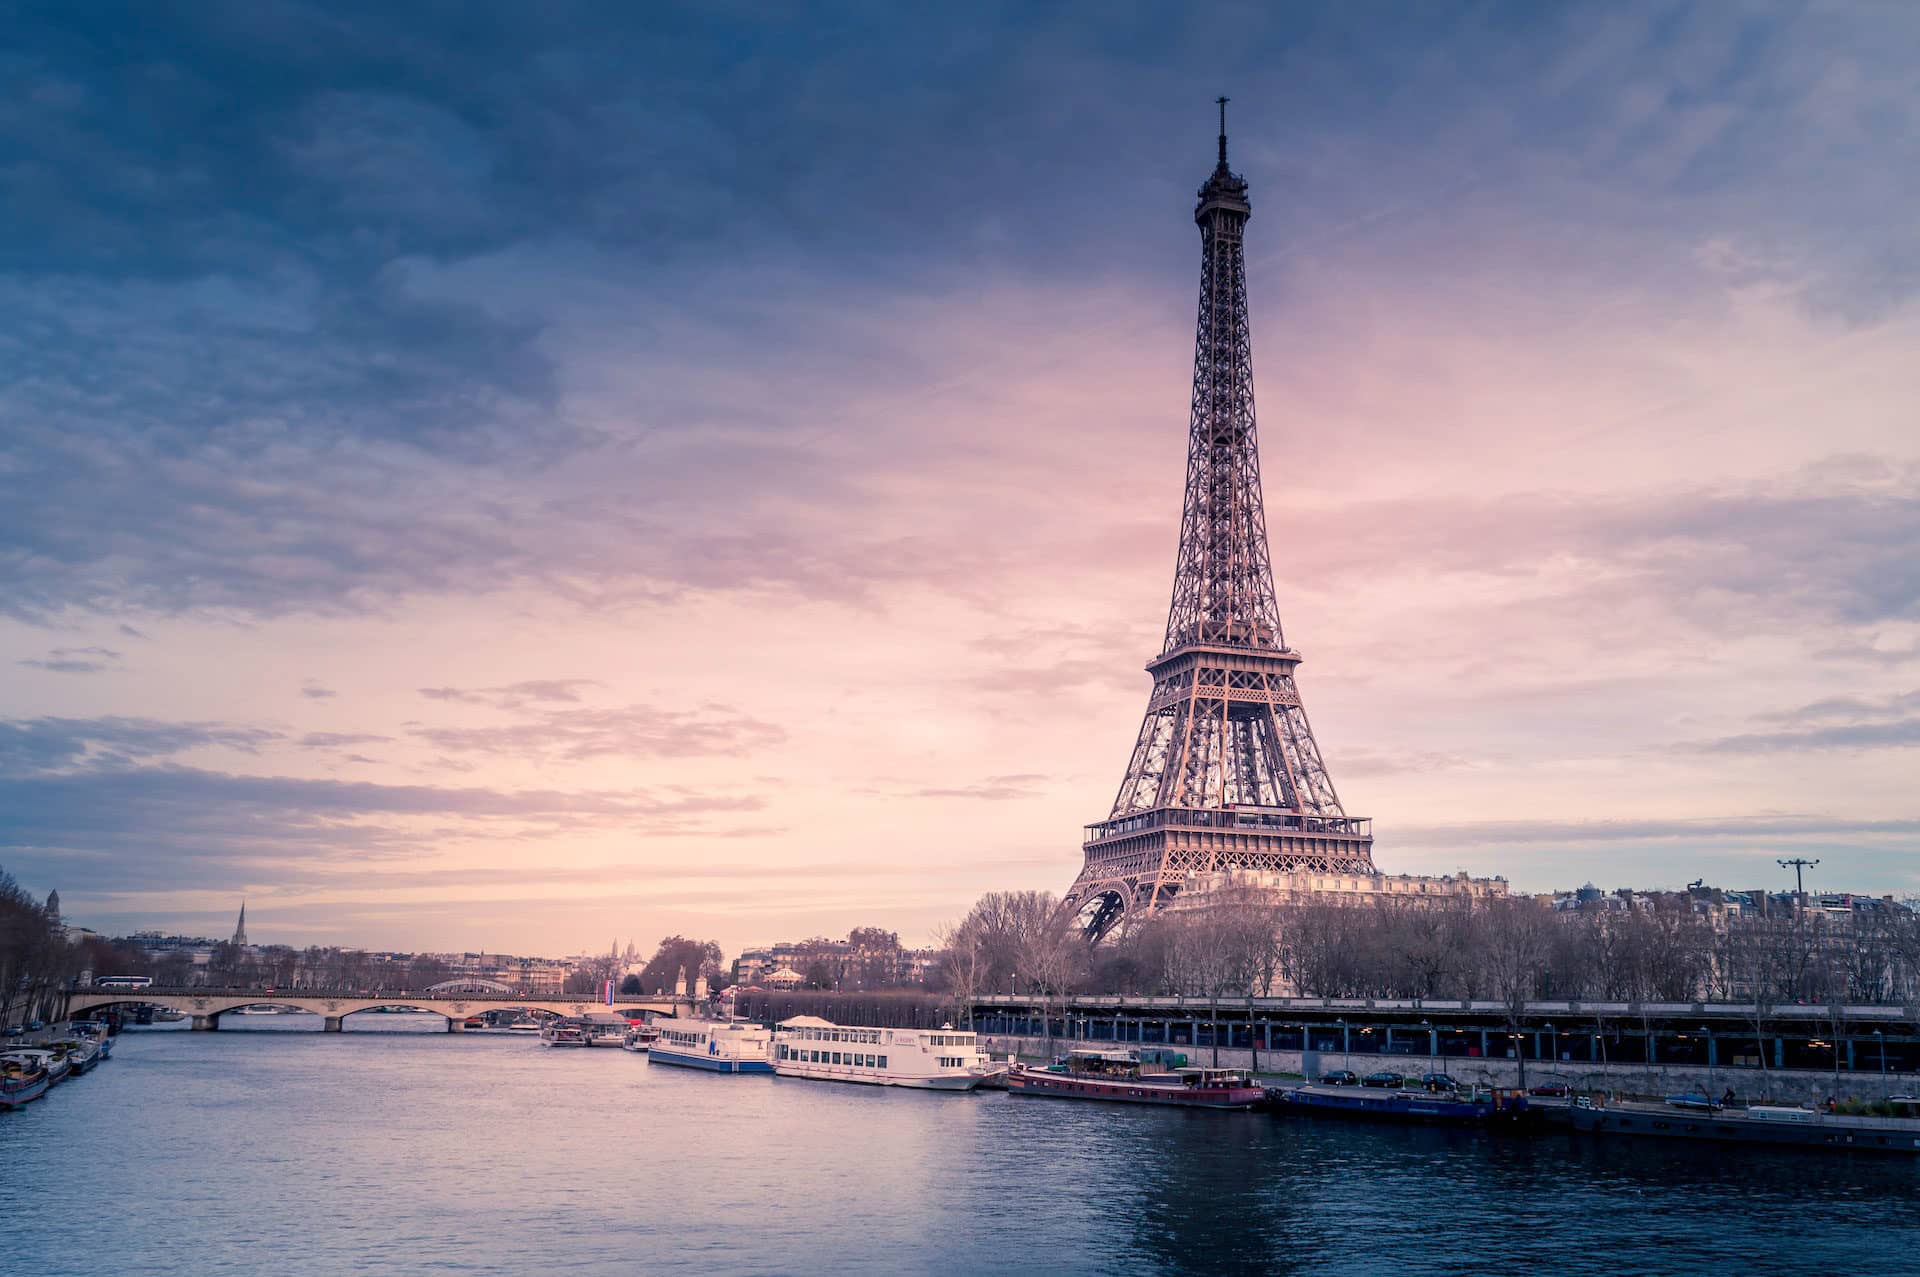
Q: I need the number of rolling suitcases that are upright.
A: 0